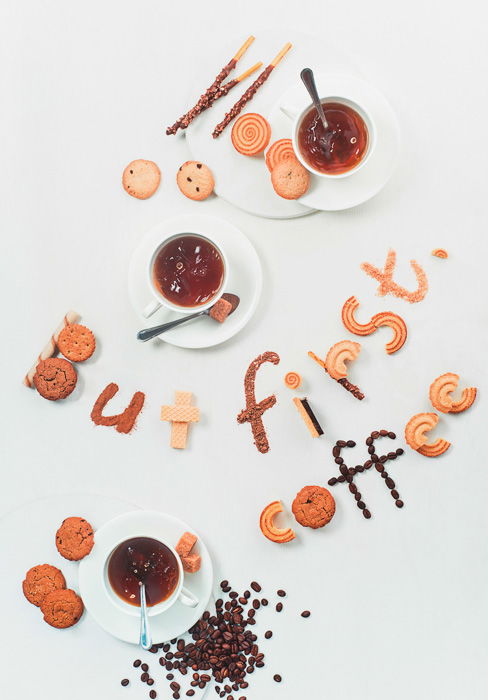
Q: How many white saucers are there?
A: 3